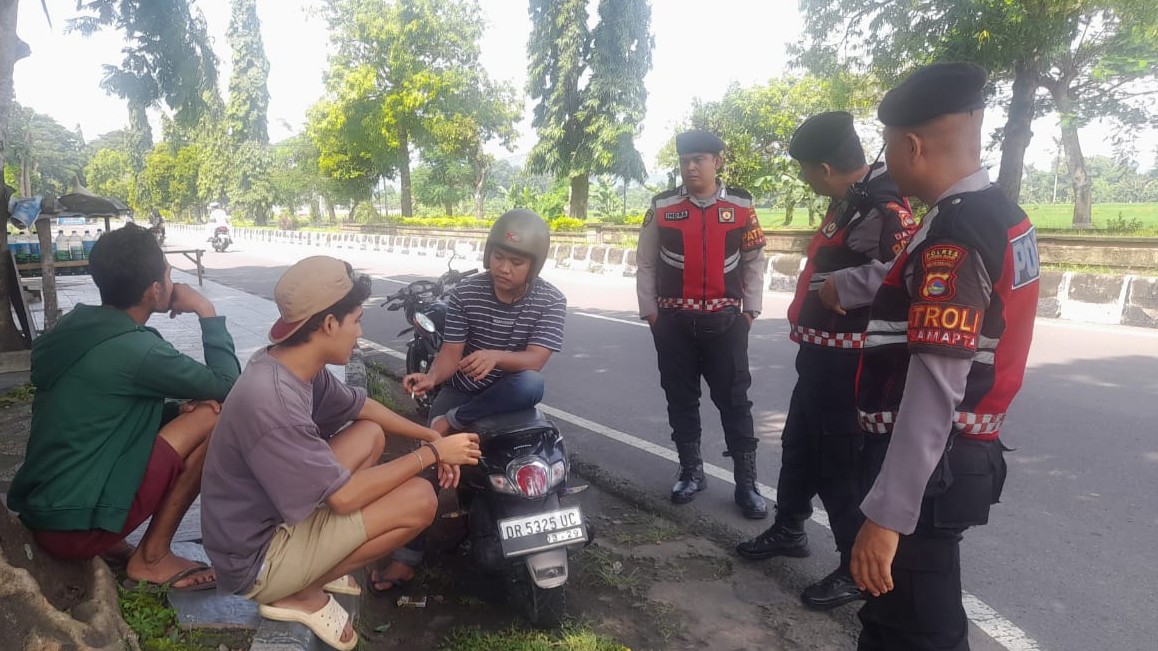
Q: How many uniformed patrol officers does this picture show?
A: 3